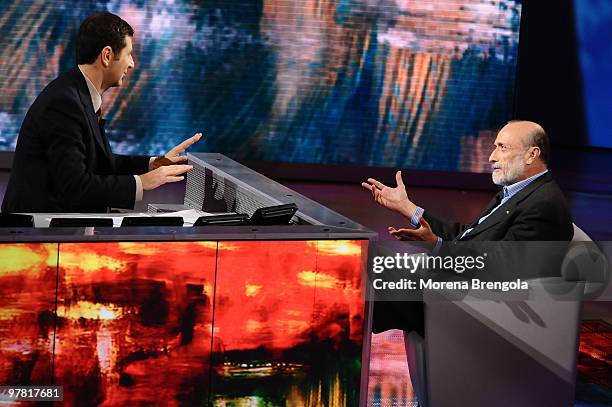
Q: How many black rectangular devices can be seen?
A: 5